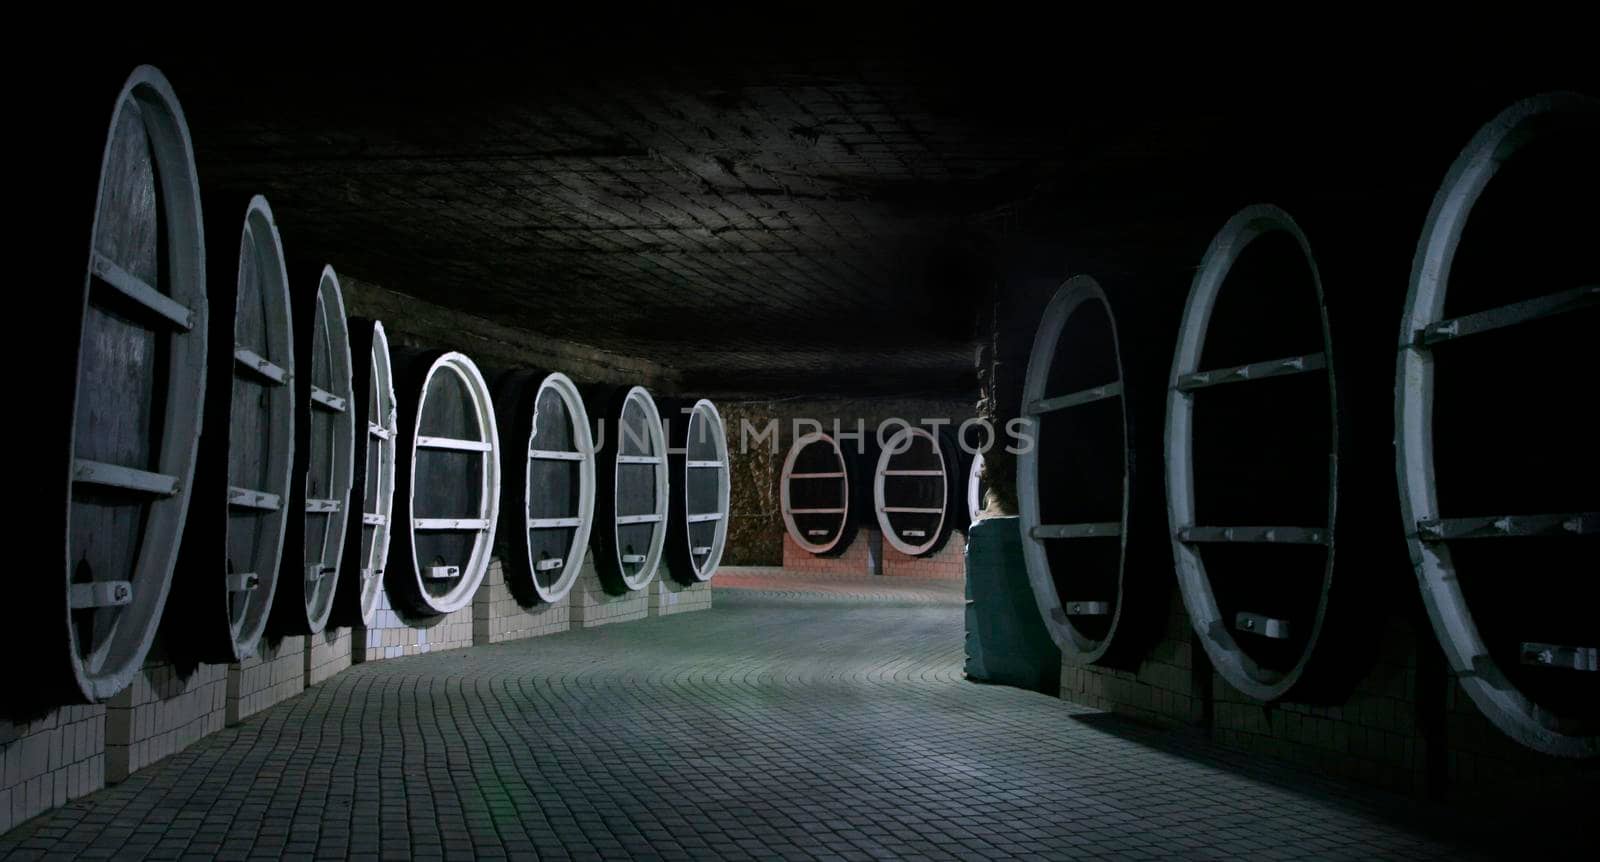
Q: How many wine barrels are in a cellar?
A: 14